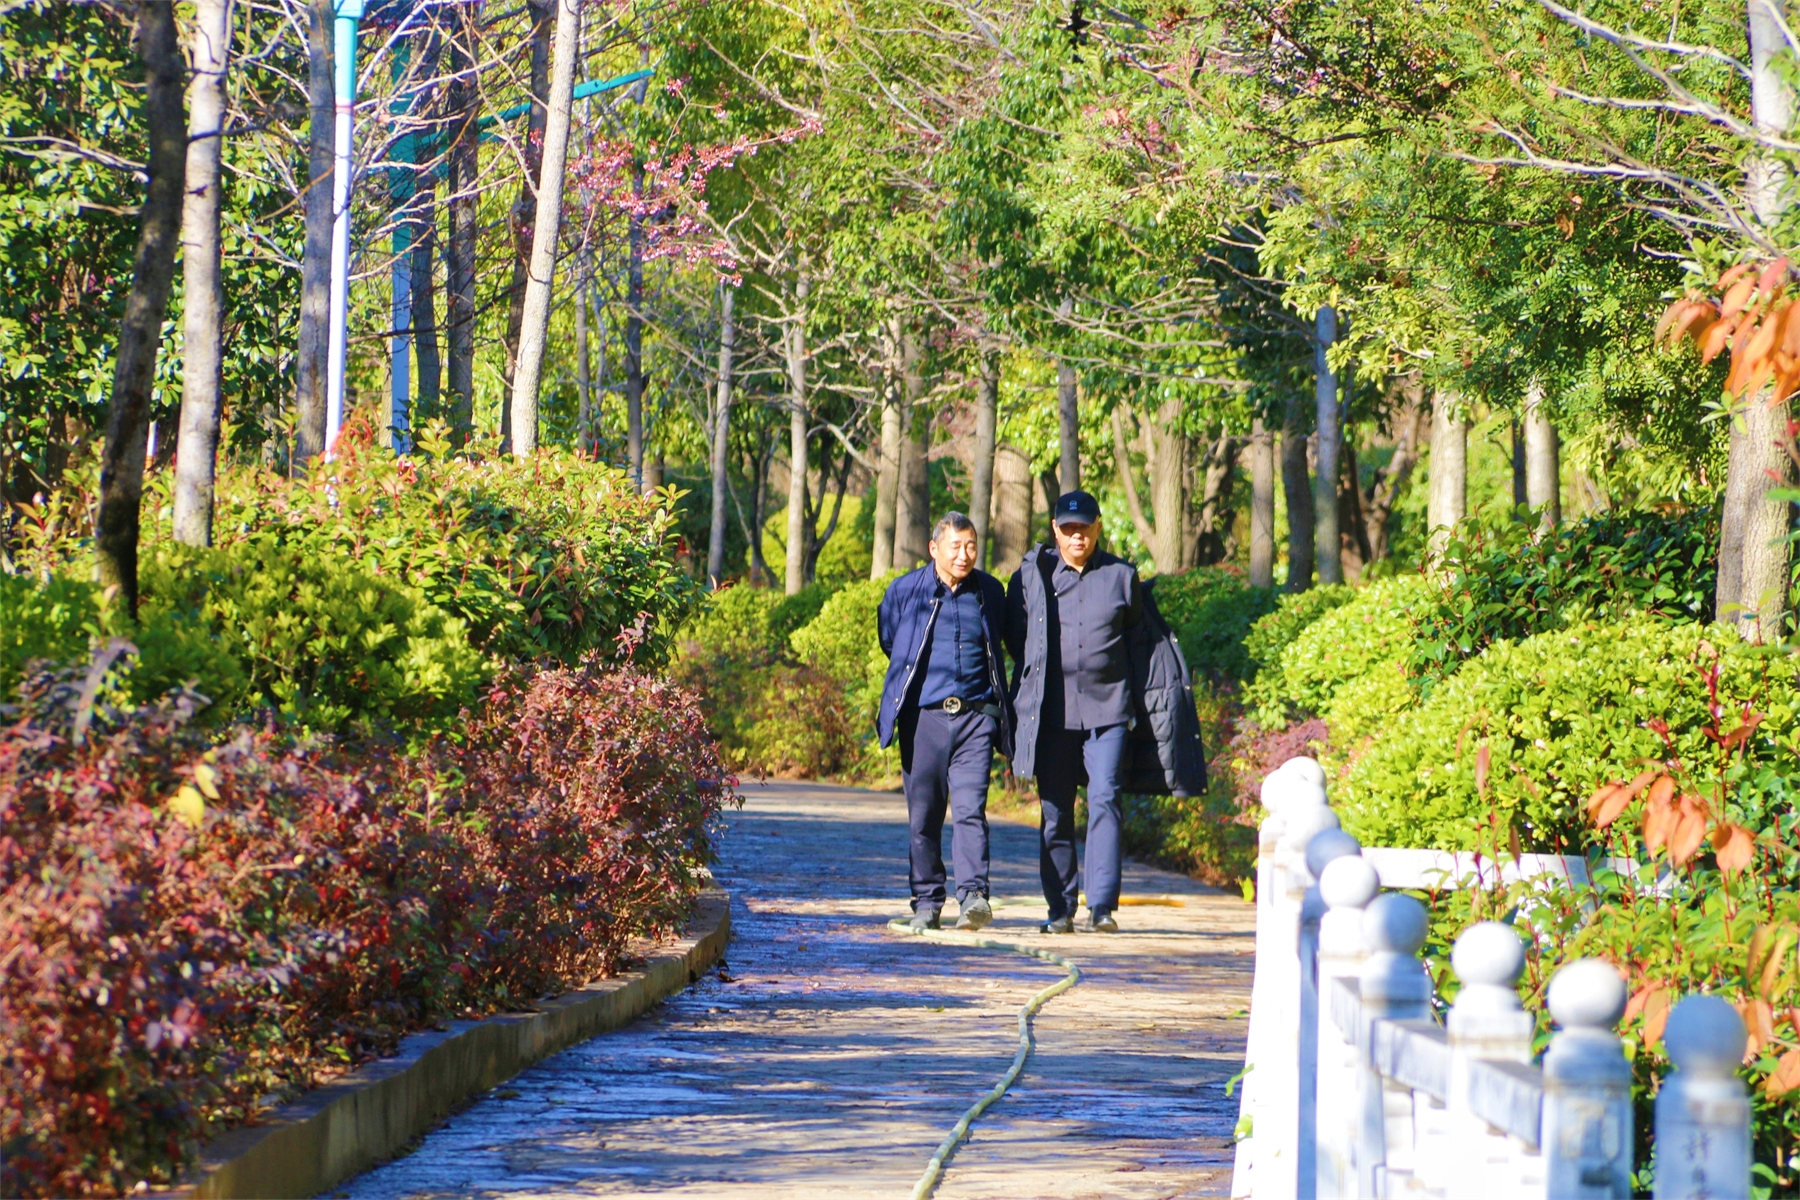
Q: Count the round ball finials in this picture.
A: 10